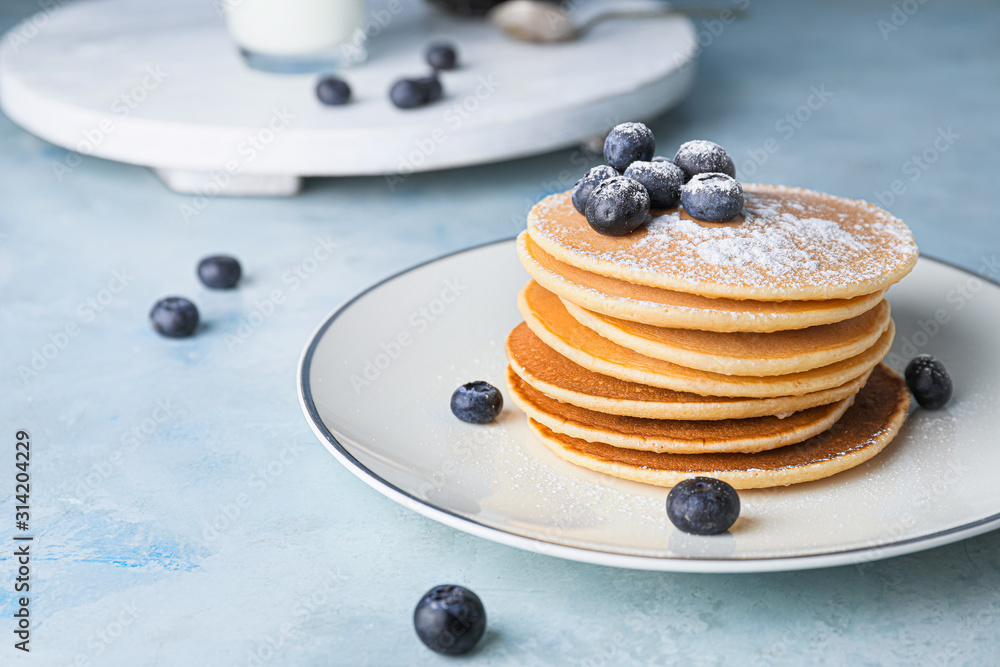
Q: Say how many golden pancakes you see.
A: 7